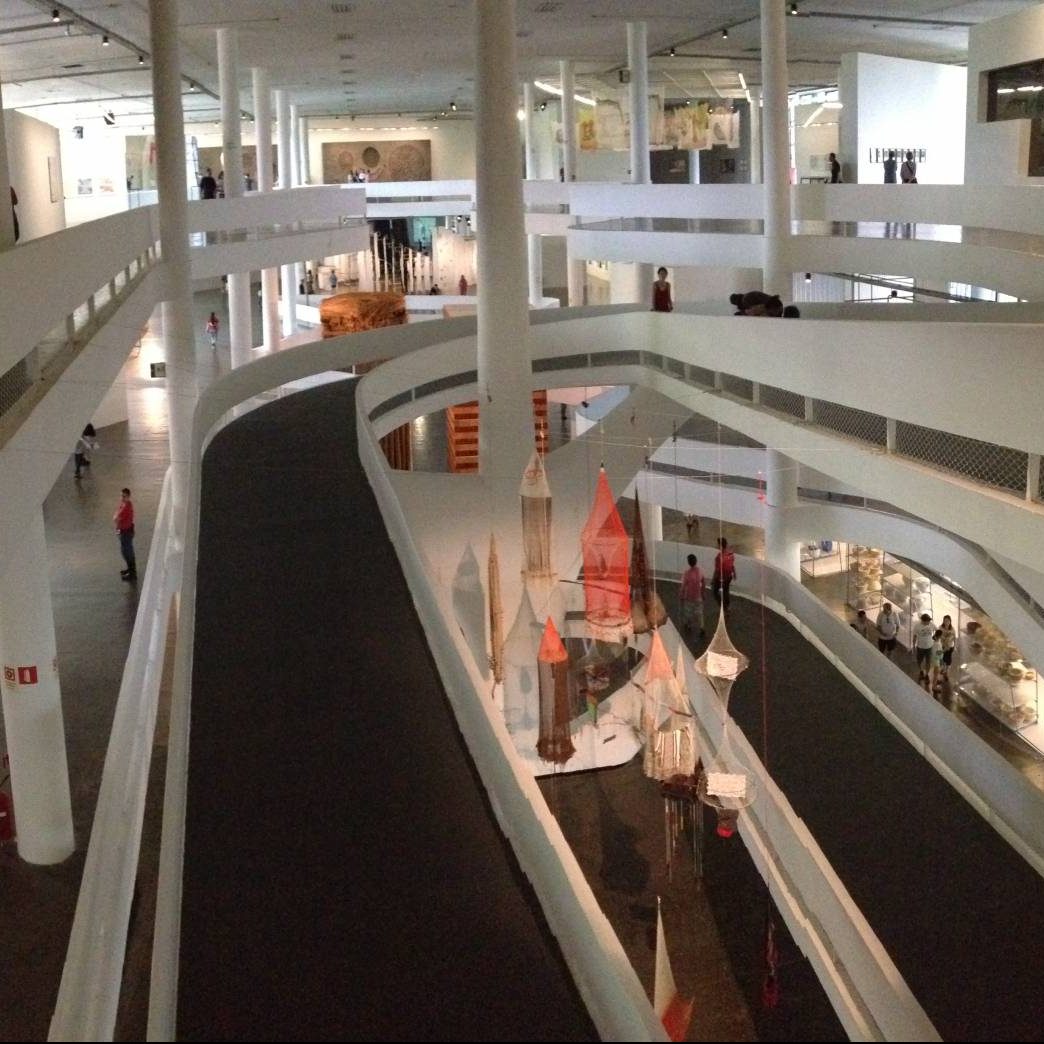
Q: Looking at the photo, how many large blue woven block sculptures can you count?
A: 0